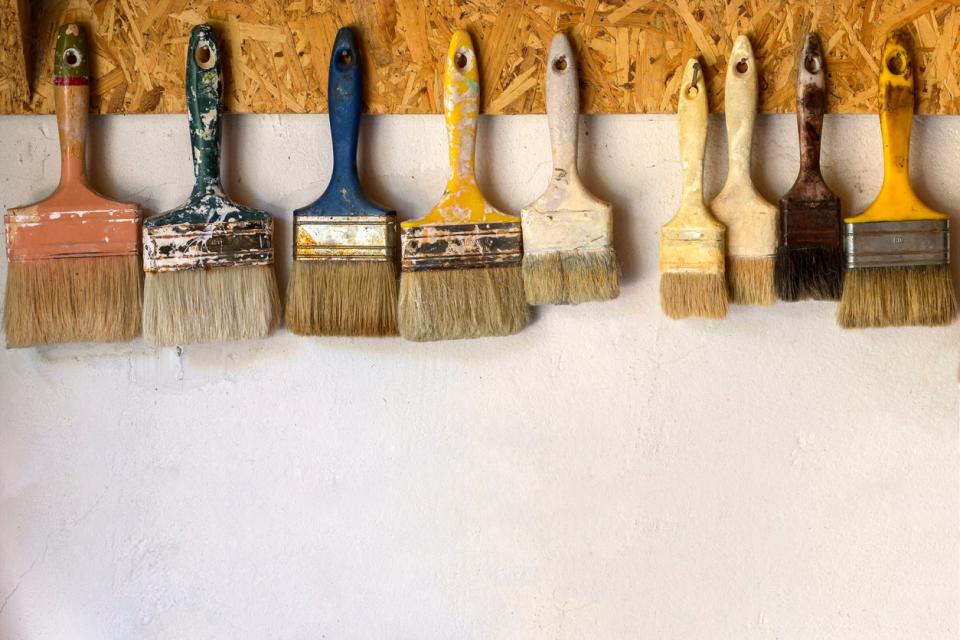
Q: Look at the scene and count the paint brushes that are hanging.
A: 9